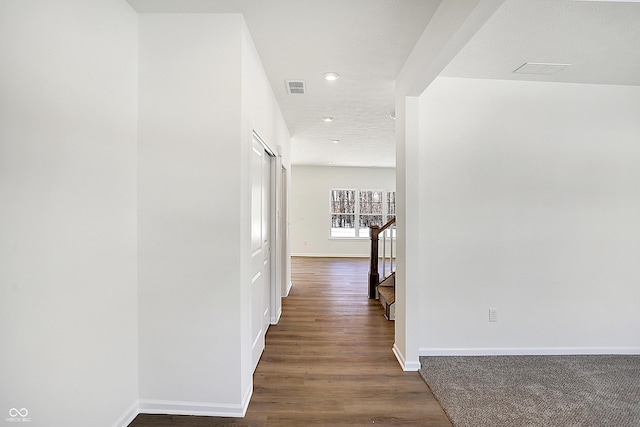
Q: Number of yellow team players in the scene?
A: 0